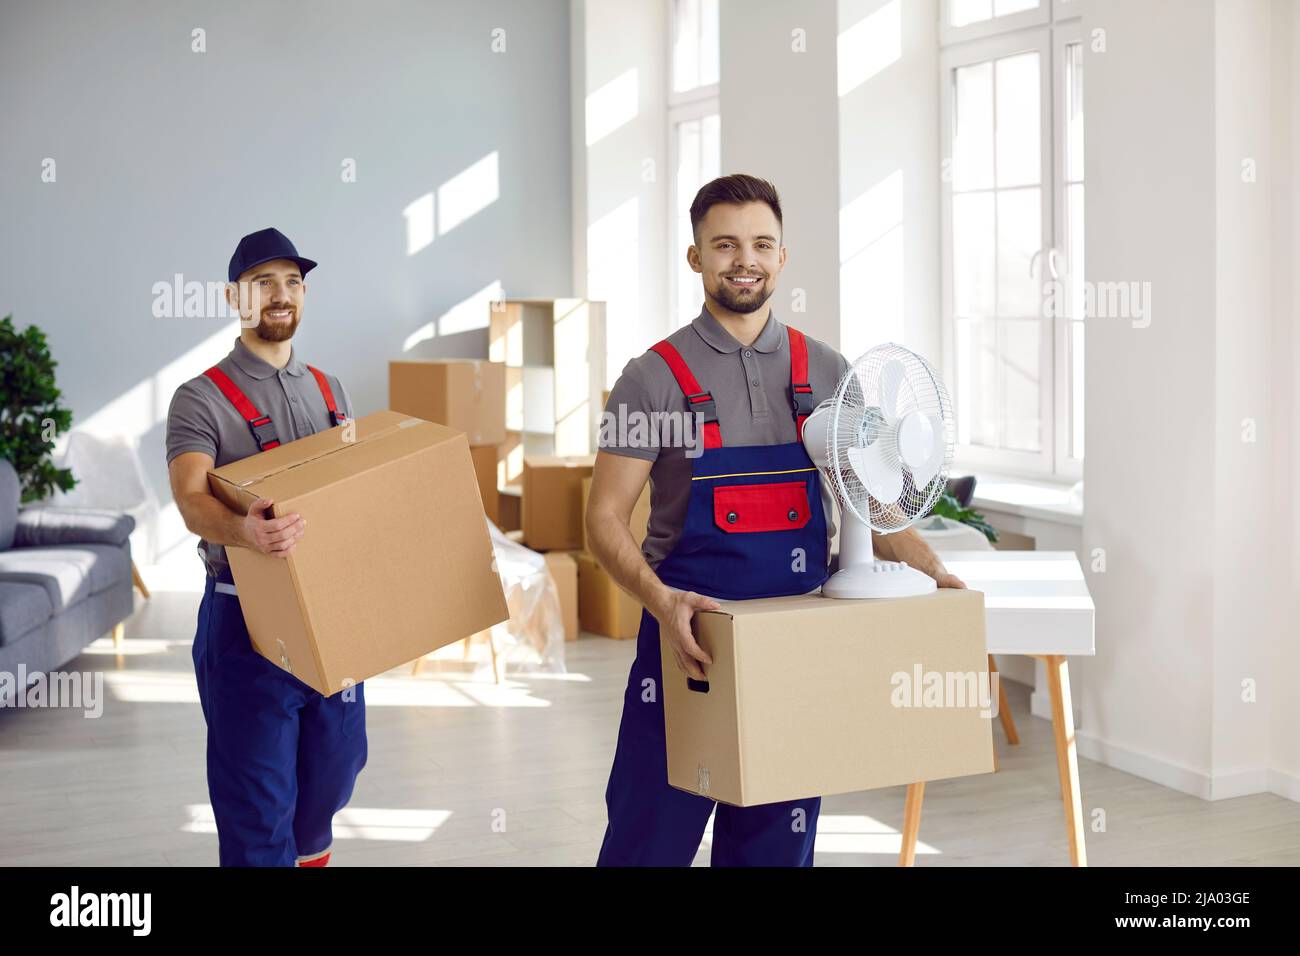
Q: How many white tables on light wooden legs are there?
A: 1